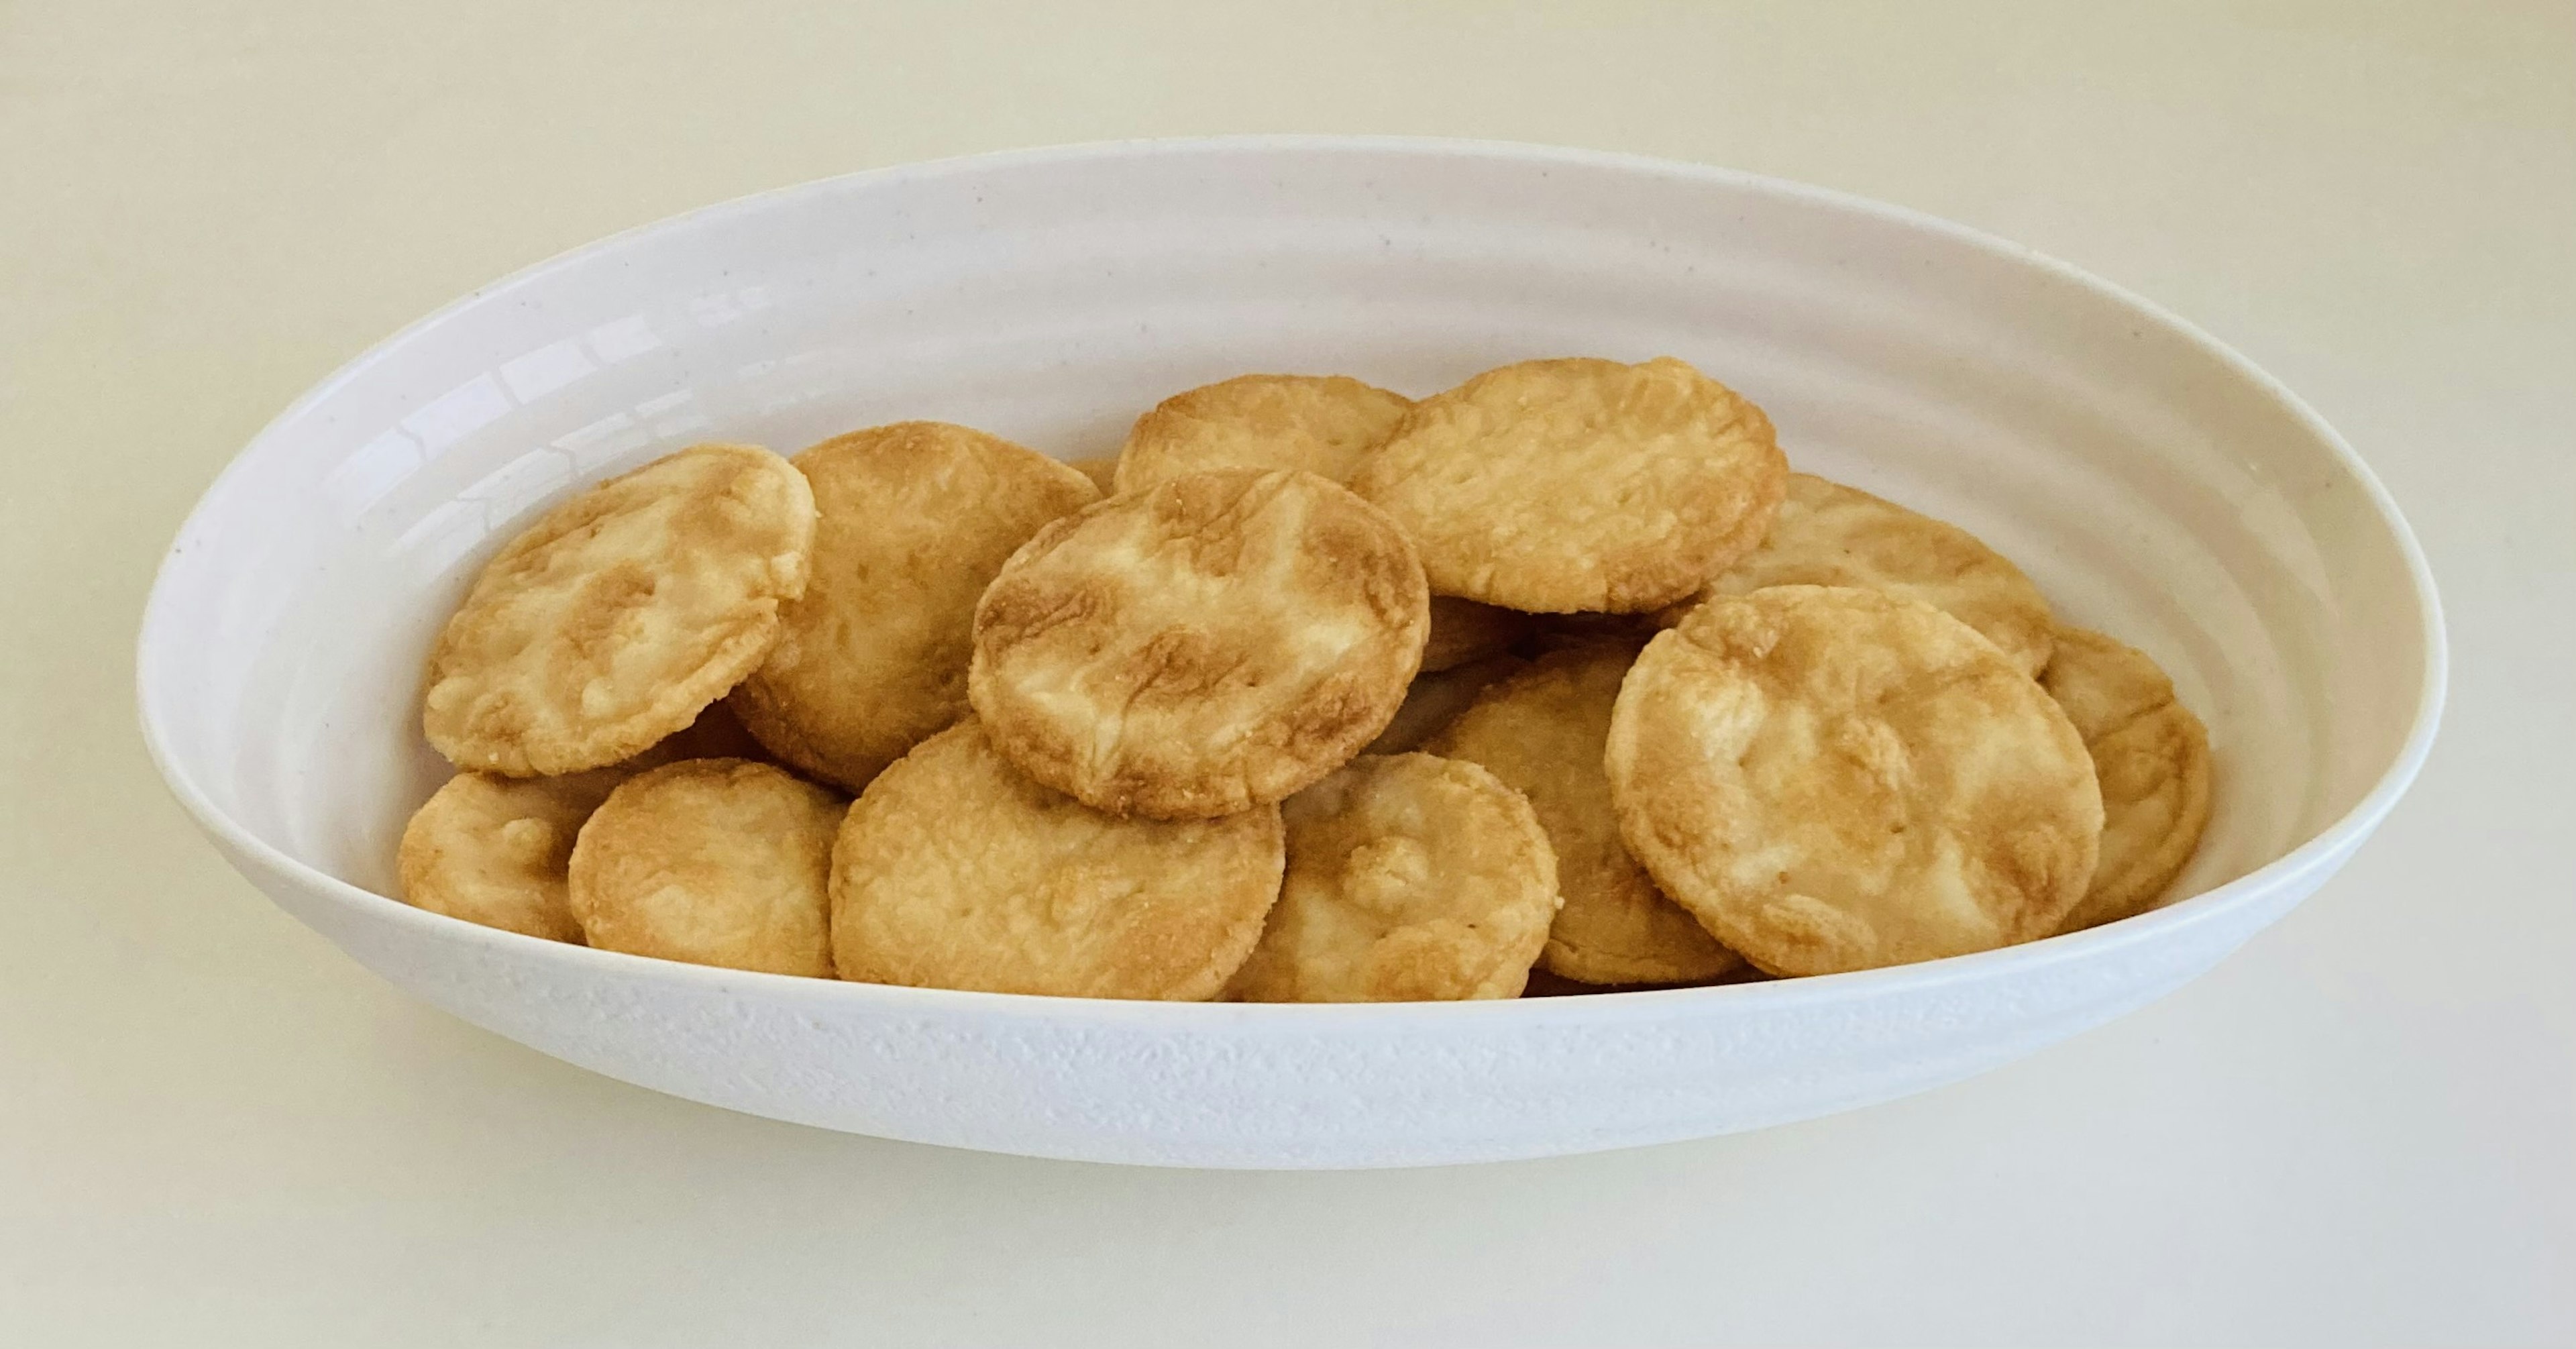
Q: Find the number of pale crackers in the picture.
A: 13